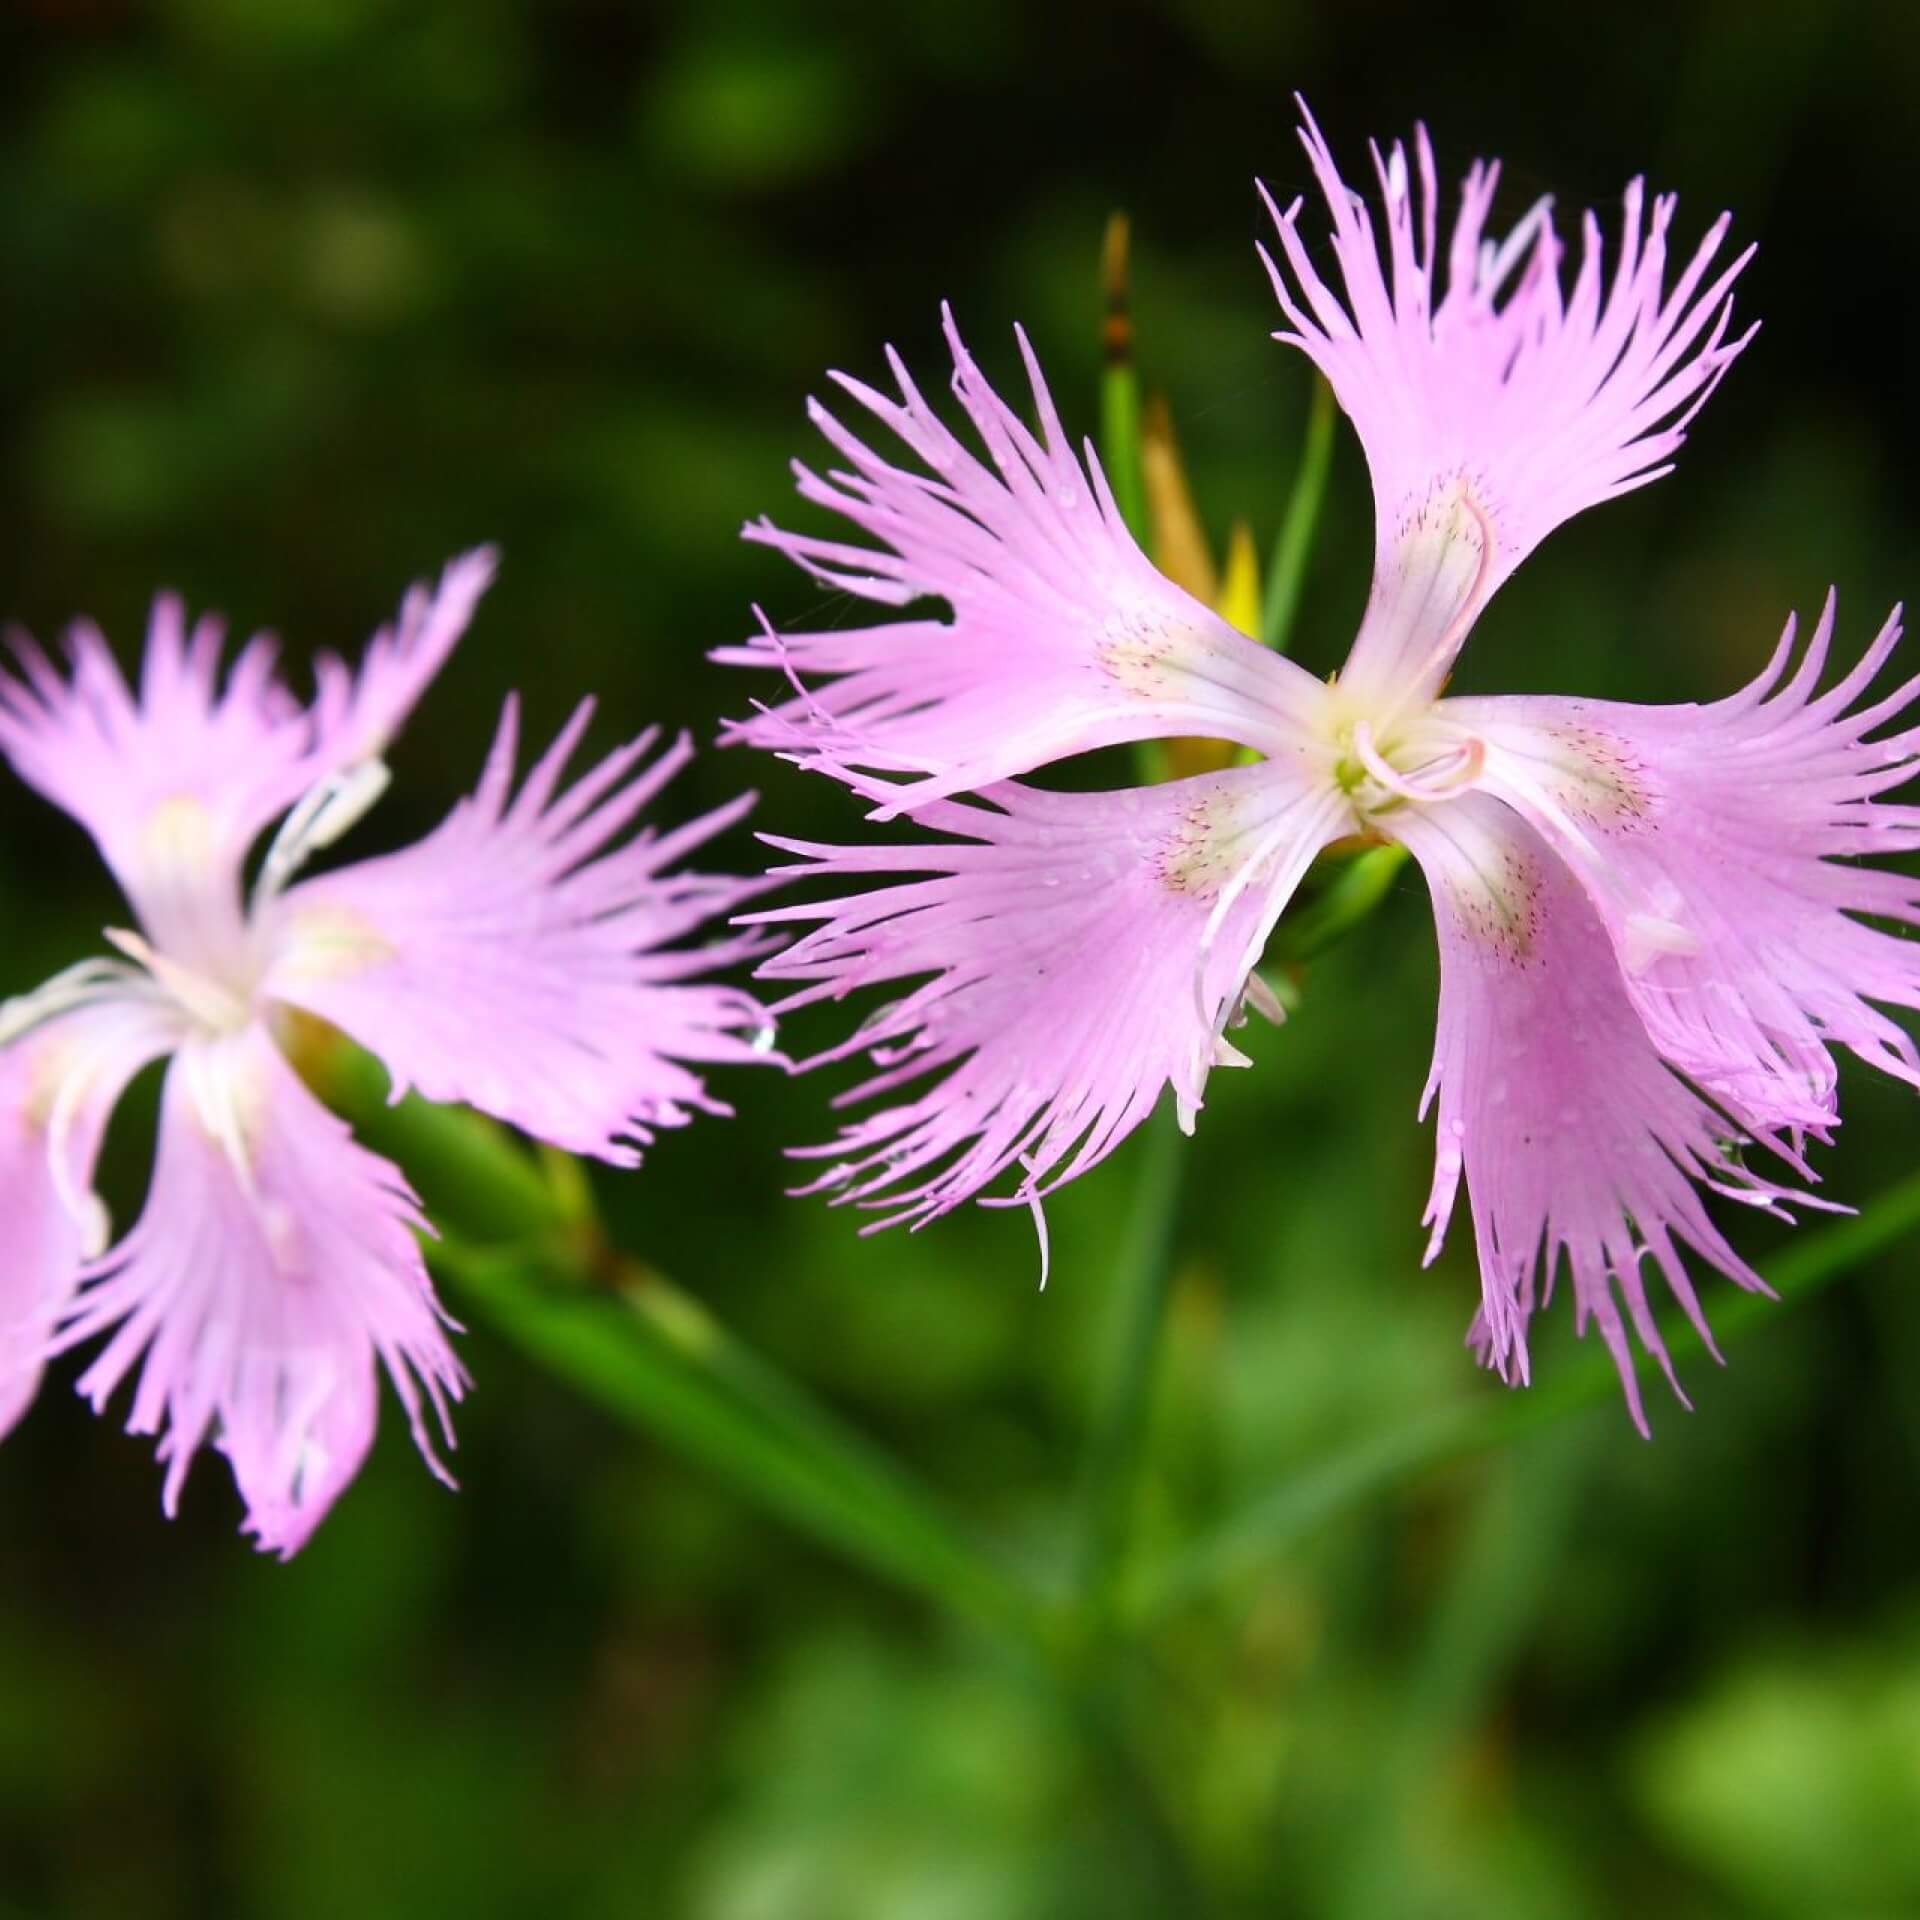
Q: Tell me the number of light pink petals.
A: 9